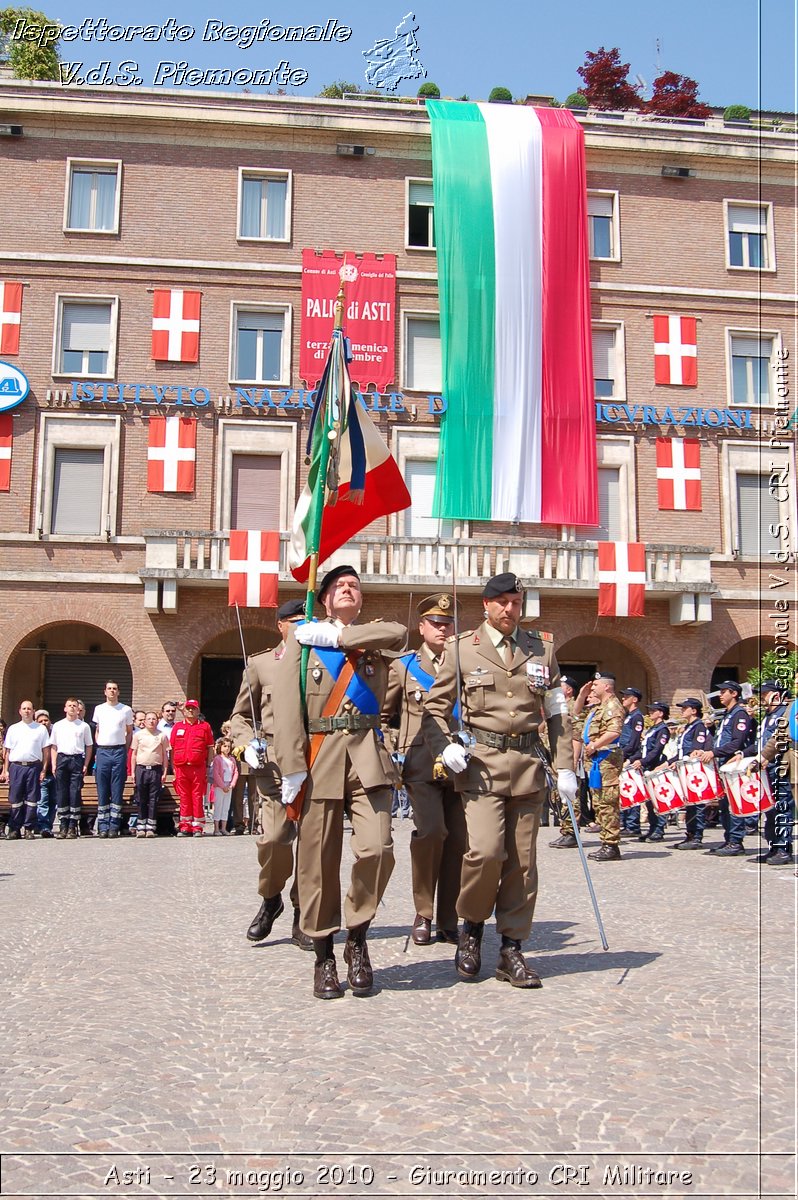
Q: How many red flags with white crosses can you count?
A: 8